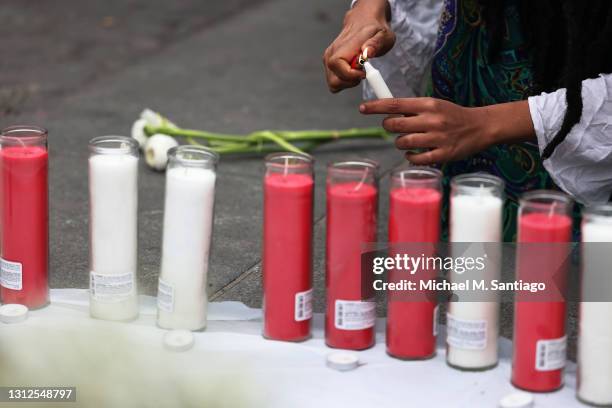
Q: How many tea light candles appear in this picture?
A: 4